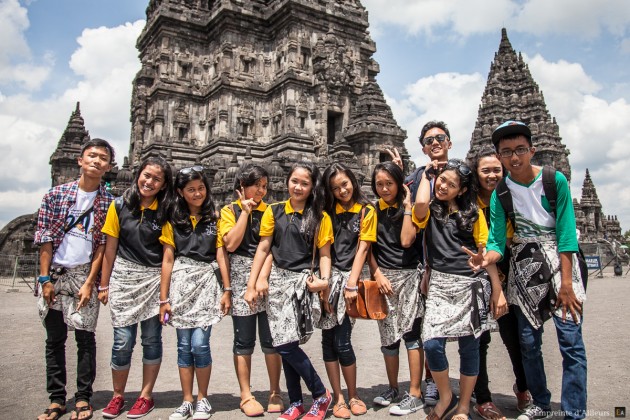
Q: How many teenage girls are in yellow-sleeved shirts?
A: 8